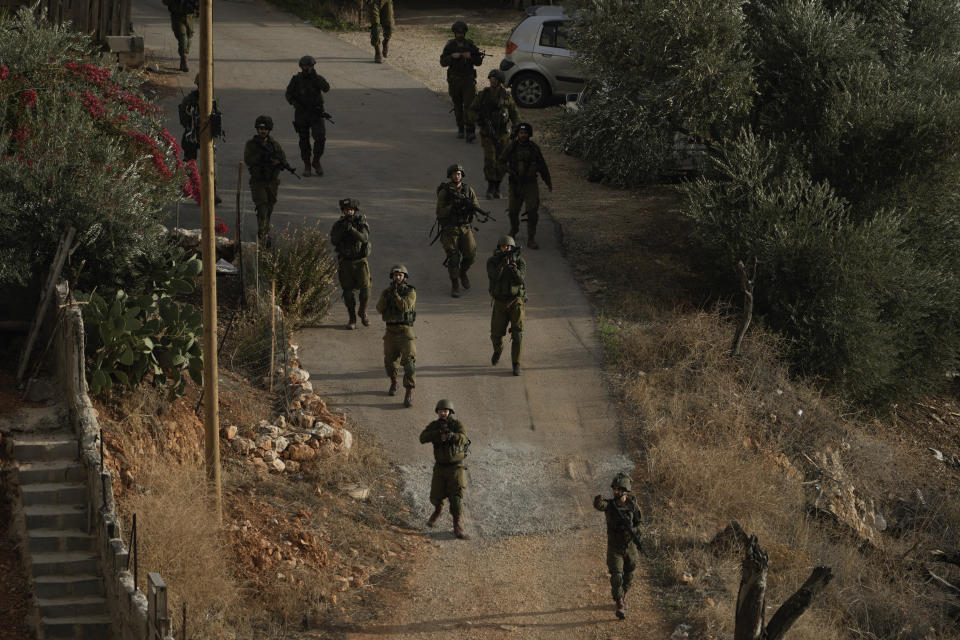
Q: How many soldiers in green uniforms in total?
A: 14